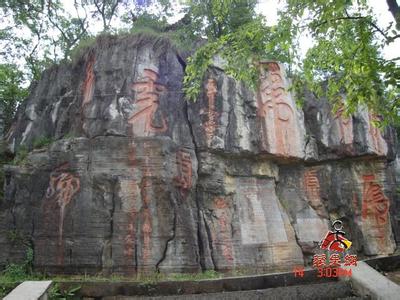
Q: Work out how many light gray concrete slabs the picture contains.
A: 2